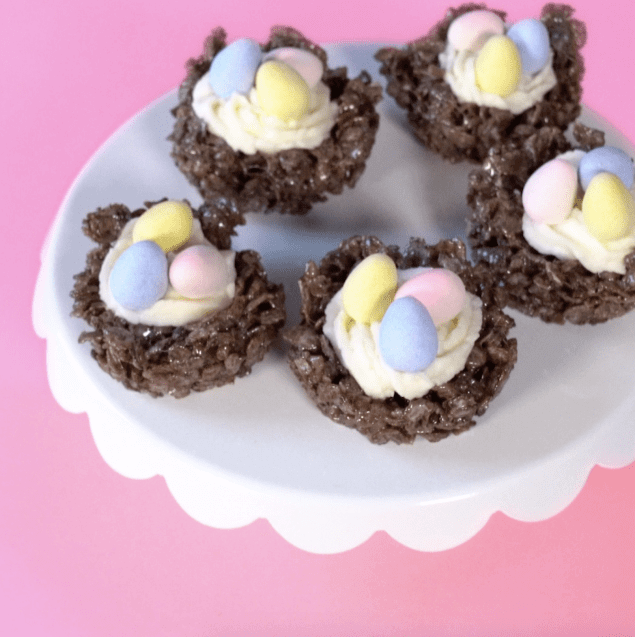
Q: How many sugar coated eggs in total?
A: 15